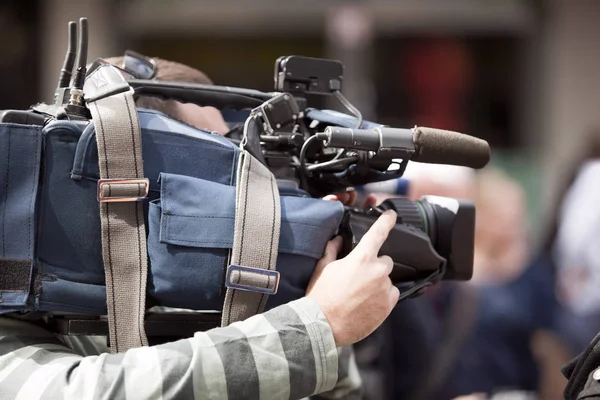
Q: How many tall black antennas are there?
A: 2